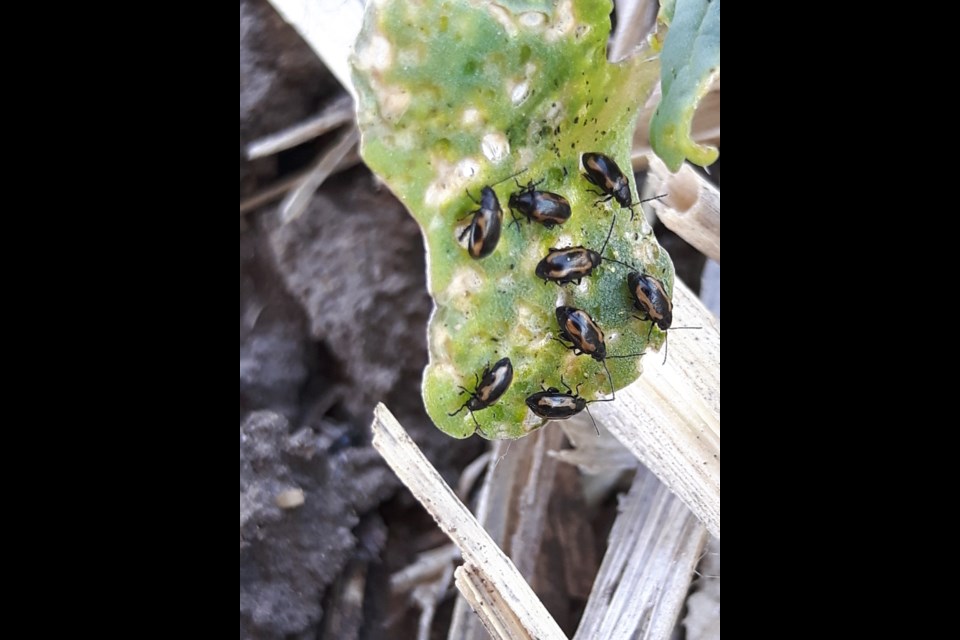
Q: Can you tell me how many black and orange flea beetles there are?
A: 8